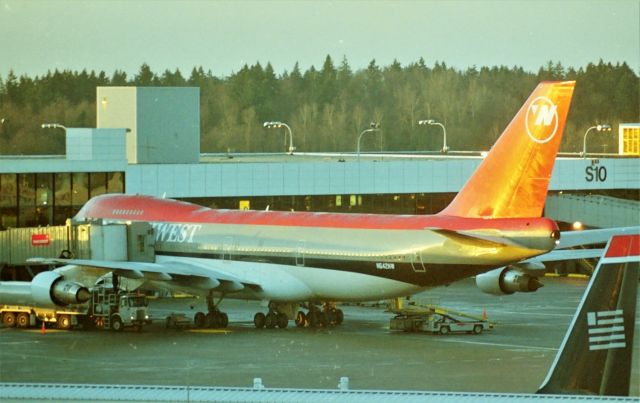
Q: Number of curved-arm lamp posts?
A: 5